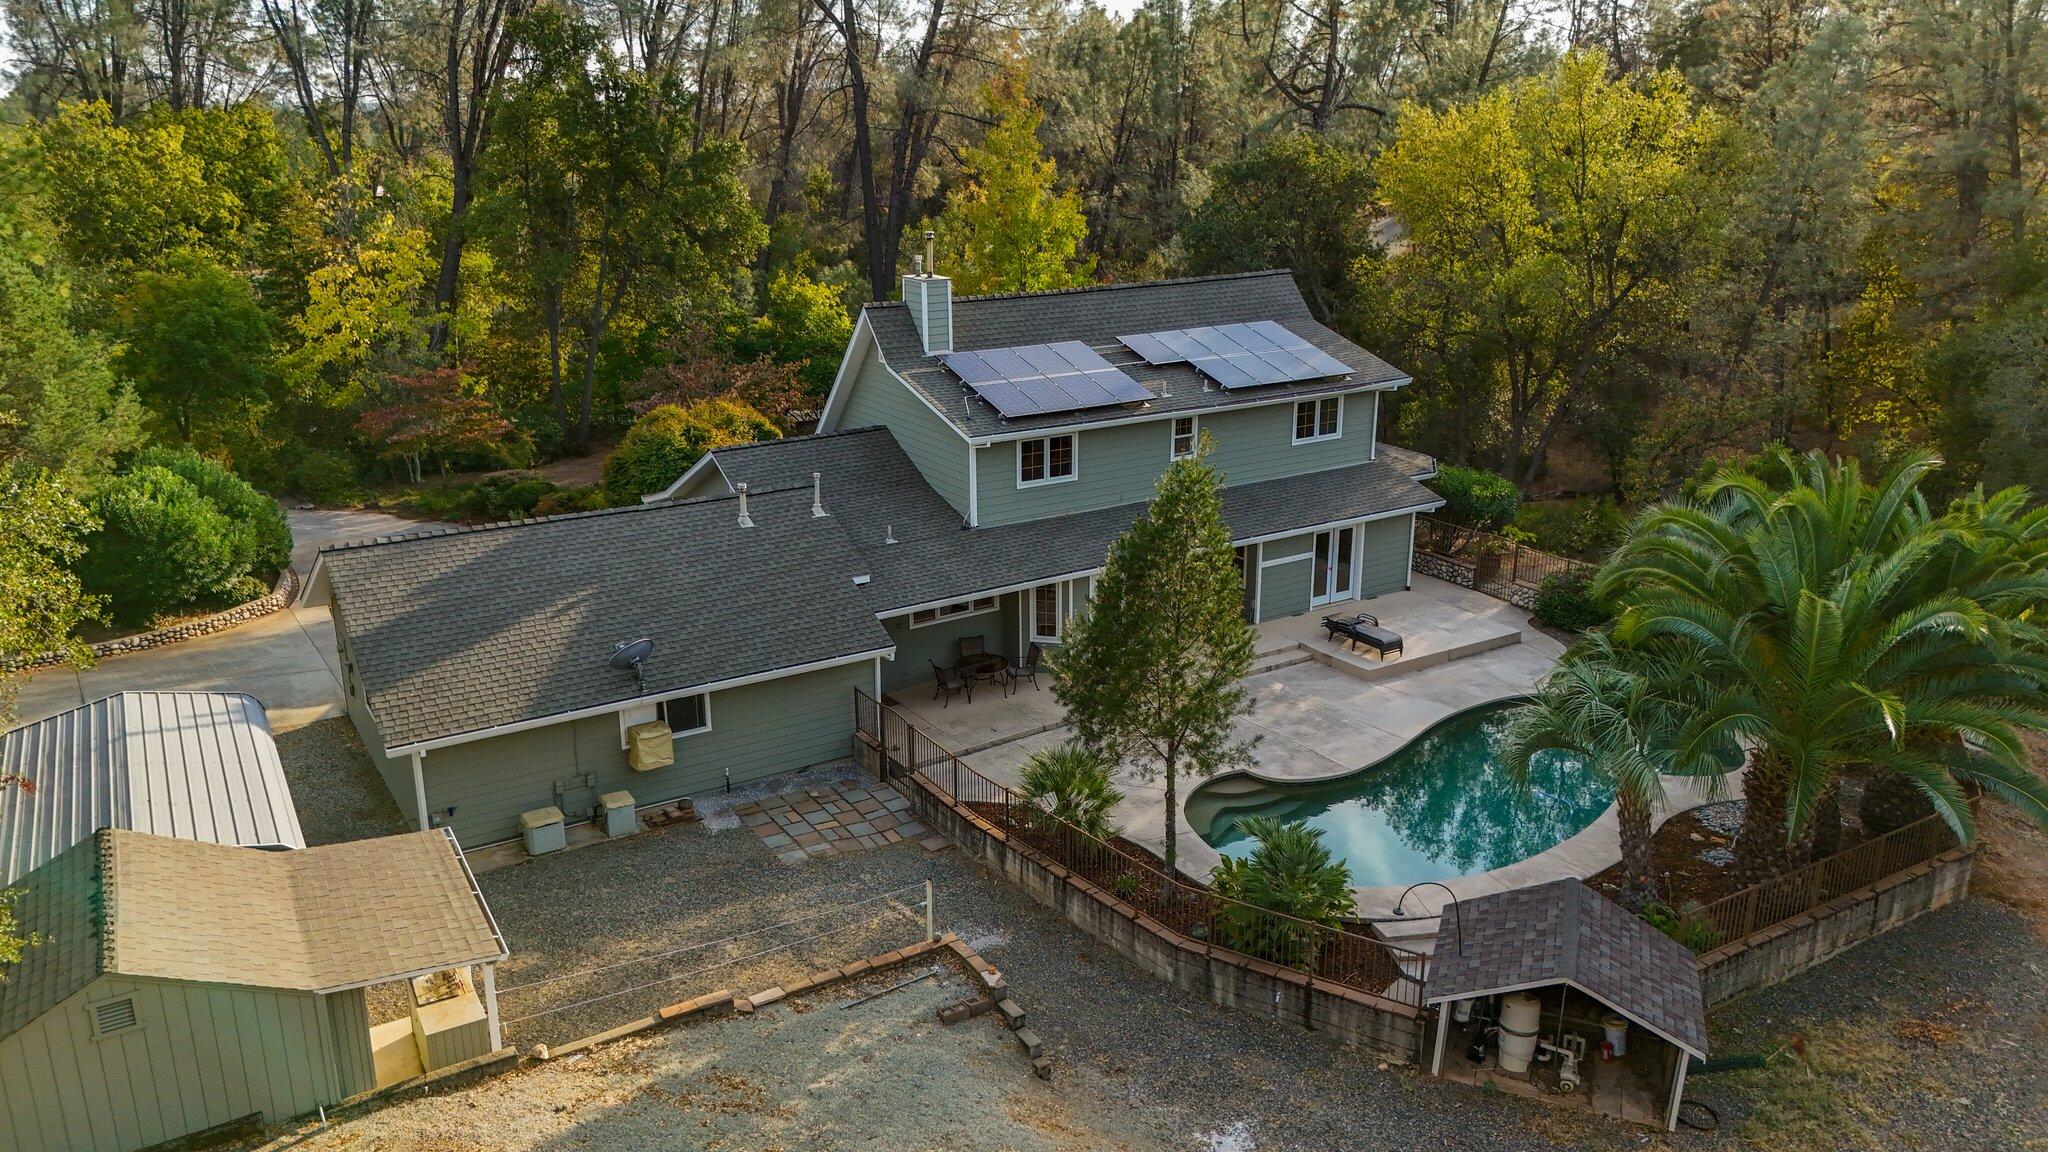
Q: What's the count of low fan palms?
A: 2